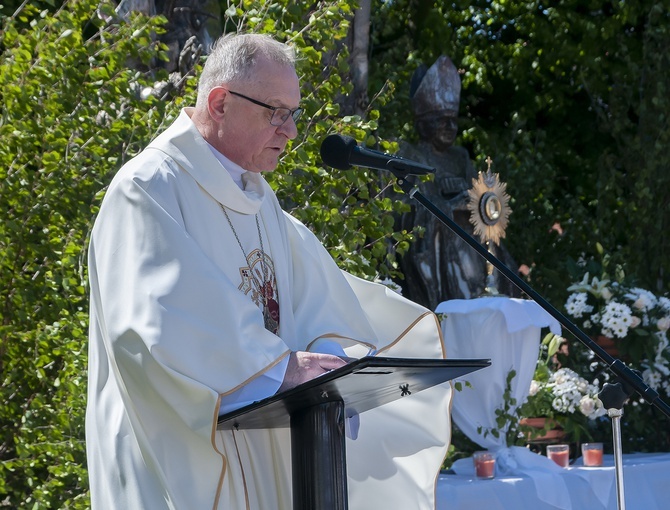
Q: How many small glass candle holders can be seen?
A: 3